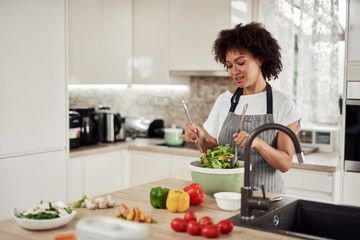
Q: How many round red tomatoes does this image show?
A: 6